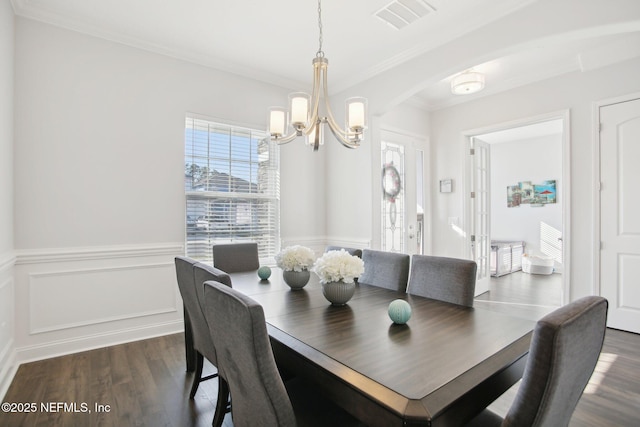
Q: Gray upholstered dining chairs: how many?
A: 8